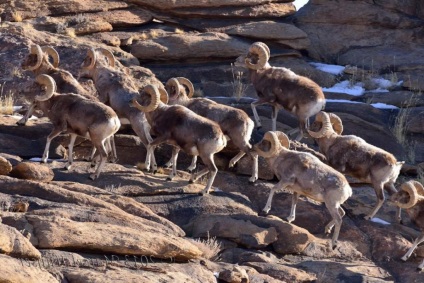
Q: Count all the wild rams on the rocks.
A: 9